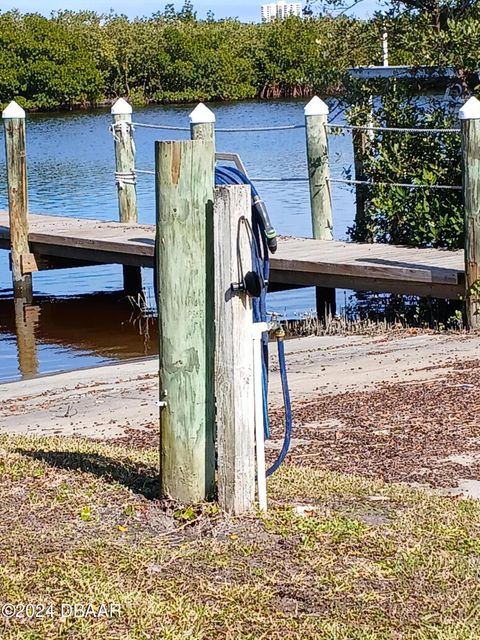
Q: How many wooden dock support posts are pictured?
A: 5